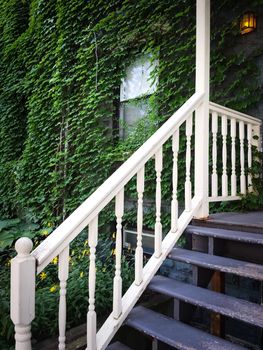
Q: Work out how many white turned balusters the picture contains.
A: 12